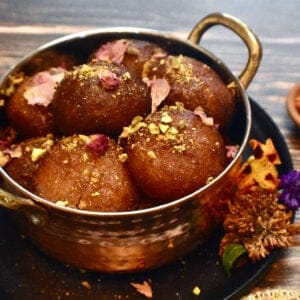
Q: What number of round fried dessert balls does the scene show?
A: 7